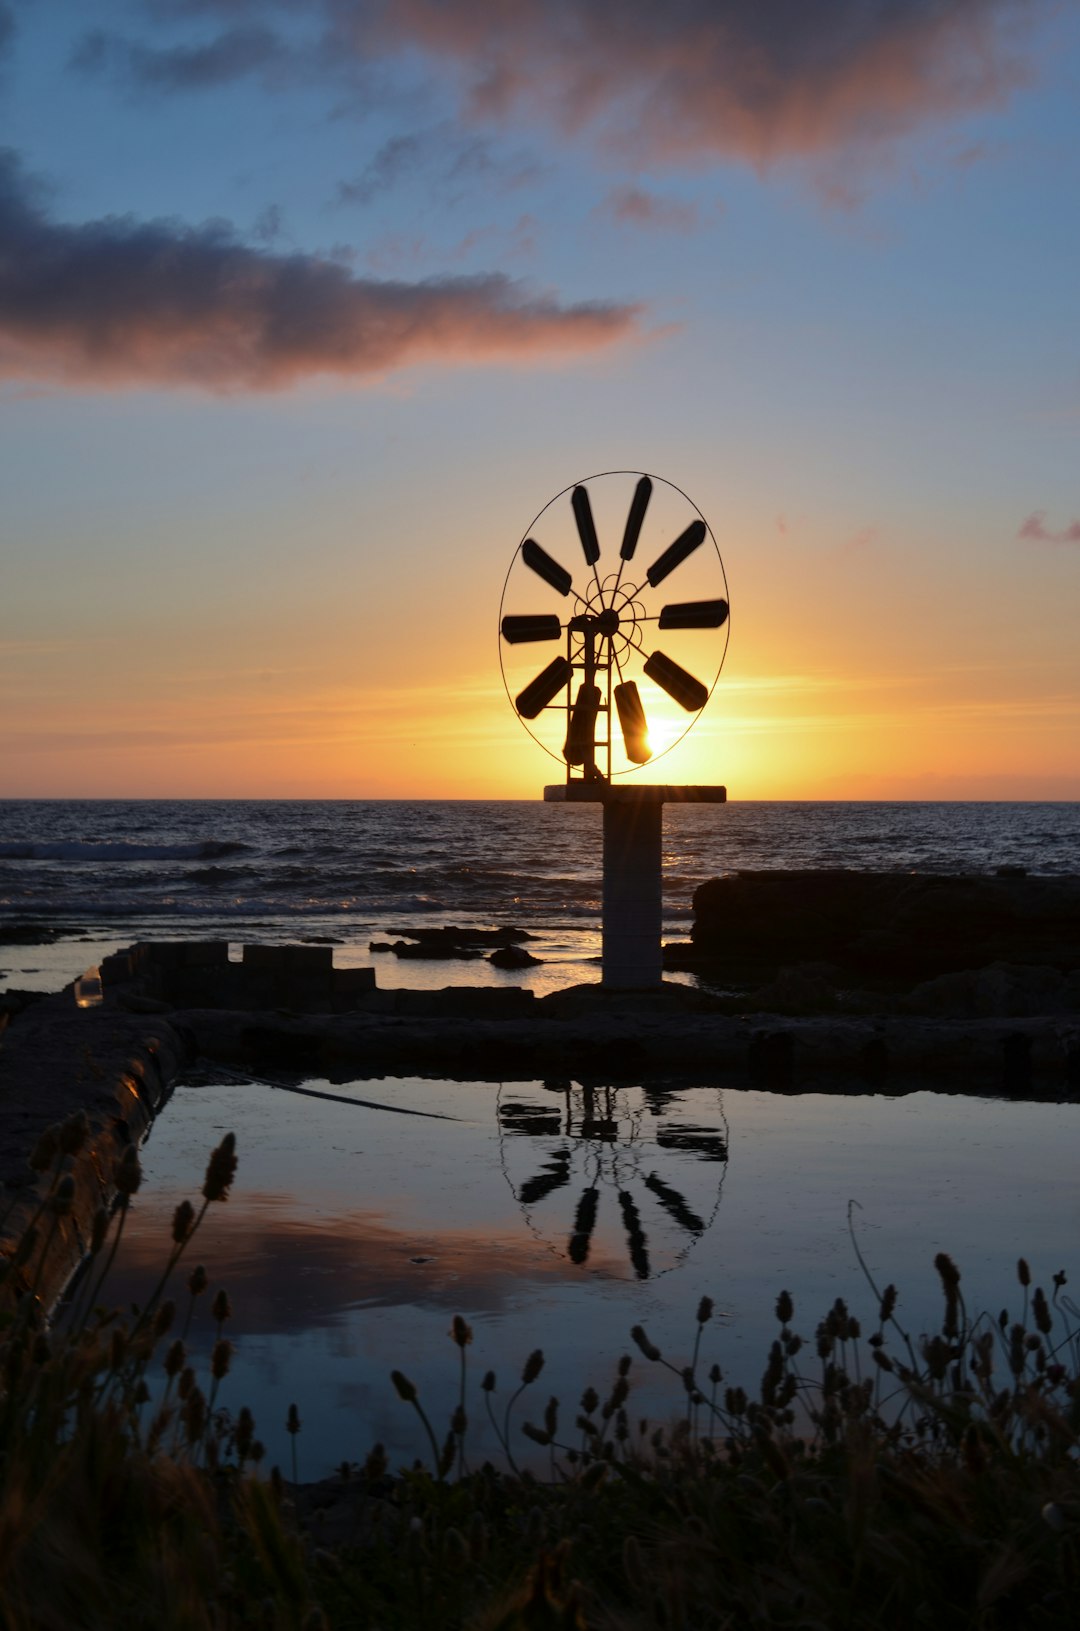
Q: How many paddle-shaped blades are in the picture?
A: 10